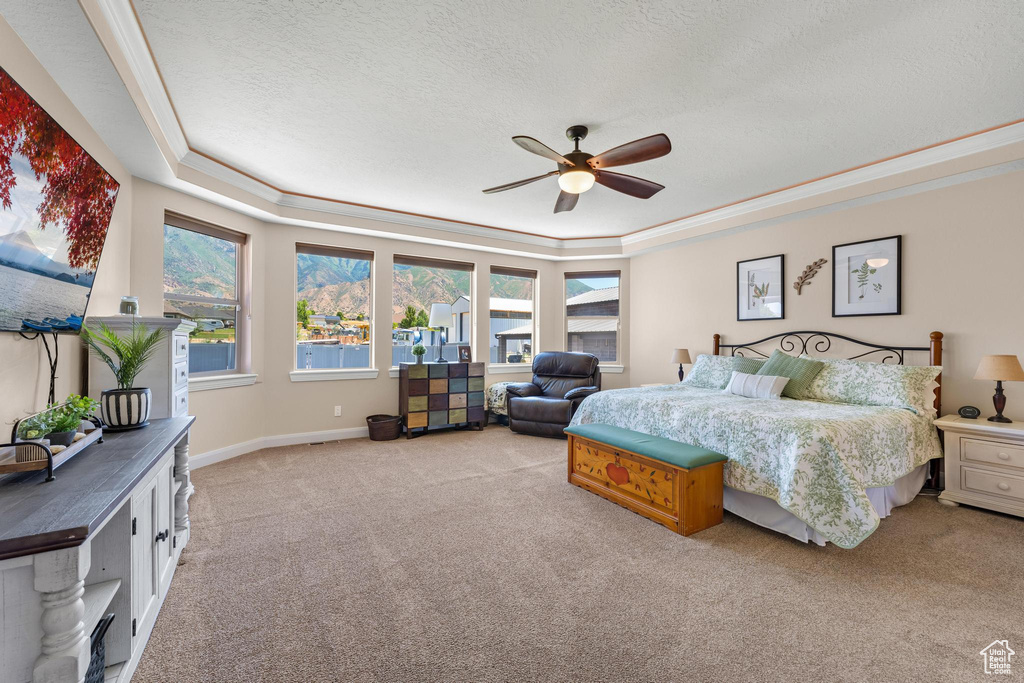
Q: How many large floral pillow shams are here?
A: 2